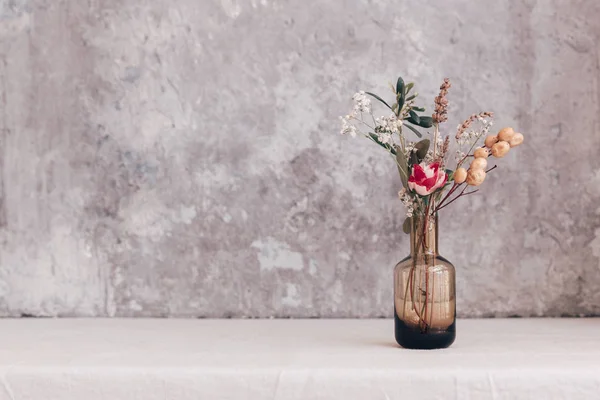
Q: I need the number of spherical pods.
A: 8